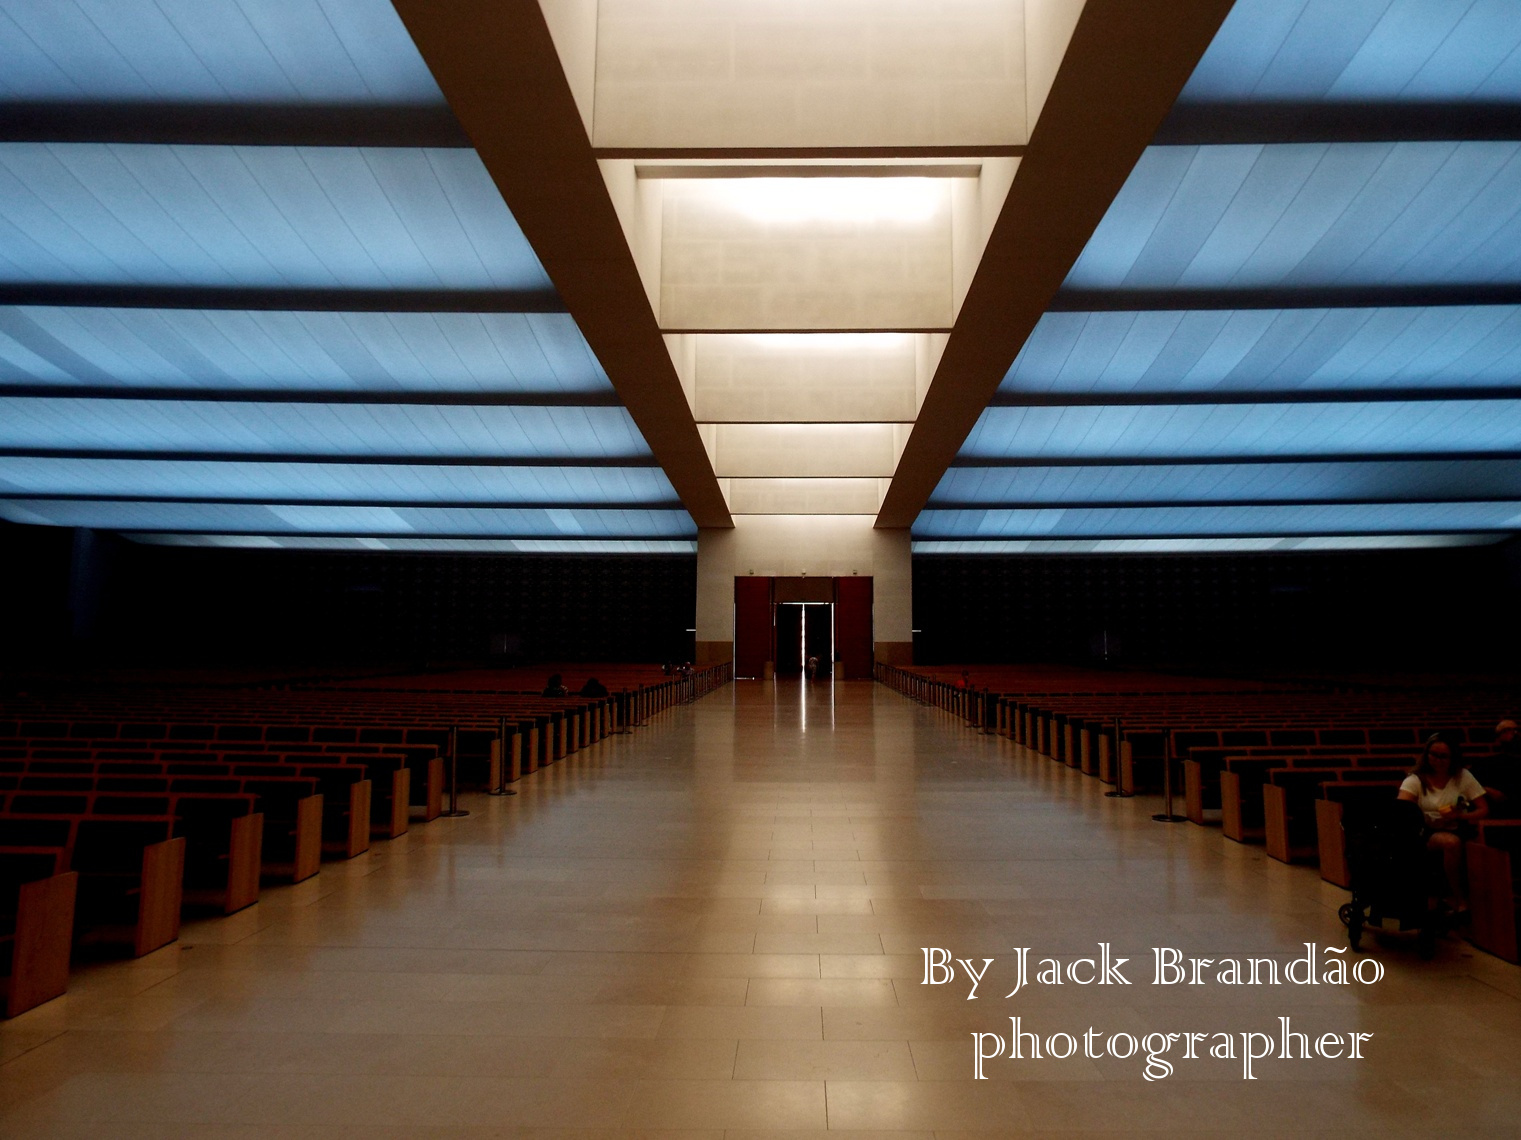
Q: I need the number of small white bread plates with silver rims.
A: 0